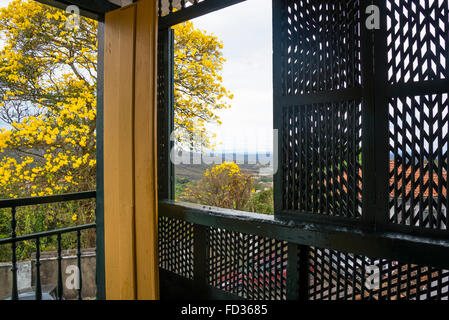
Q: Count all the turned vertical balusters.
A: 4